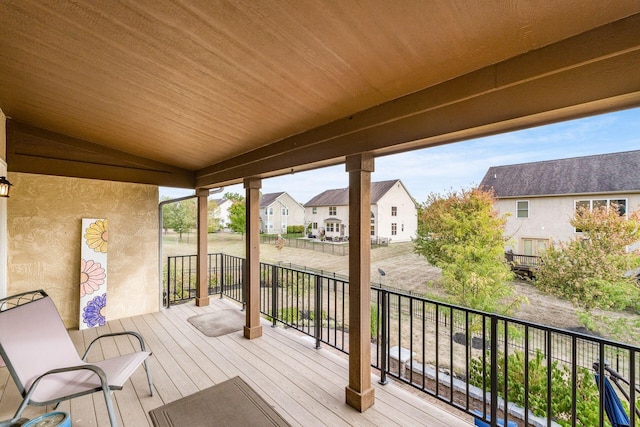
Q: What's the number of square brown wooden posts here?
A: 3